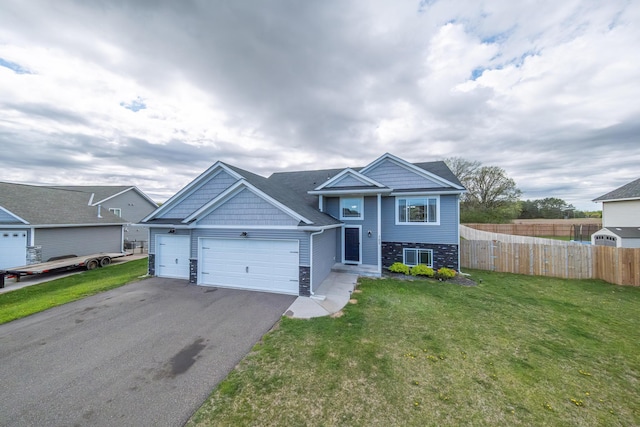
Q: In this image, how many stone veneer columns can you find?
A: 3